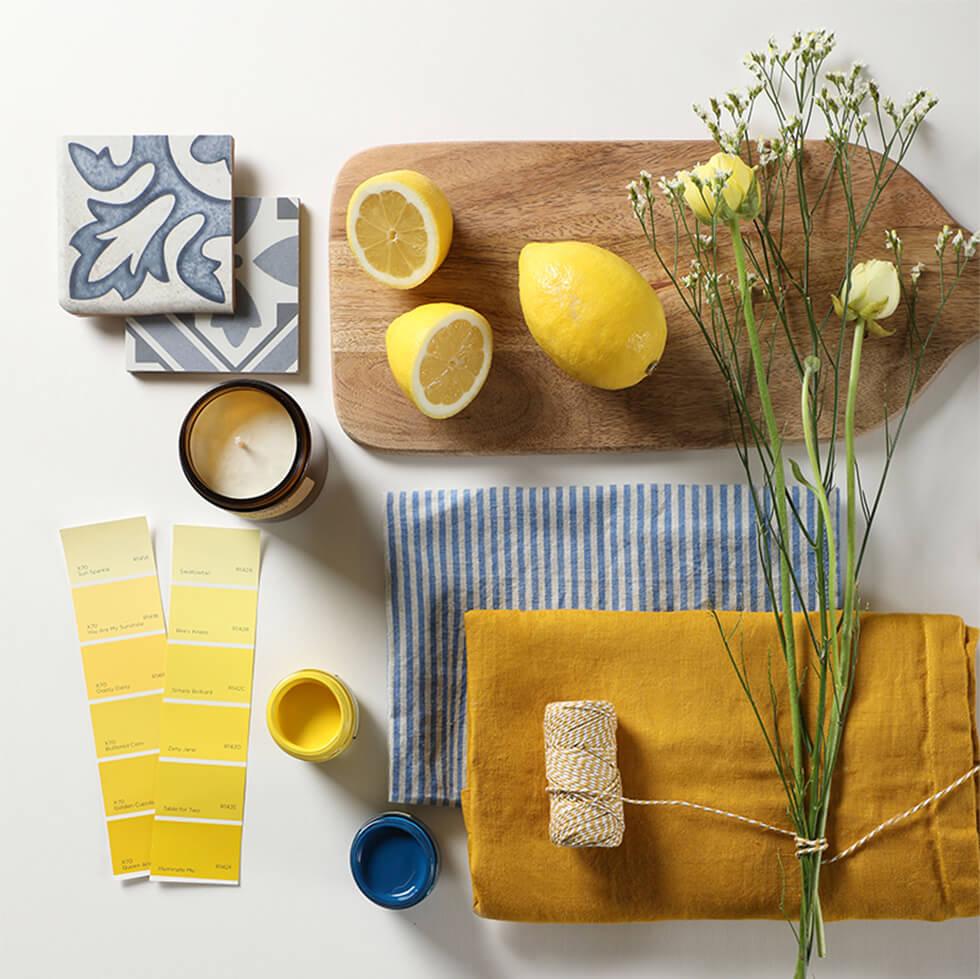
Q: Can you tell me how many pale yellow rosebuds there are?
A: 2